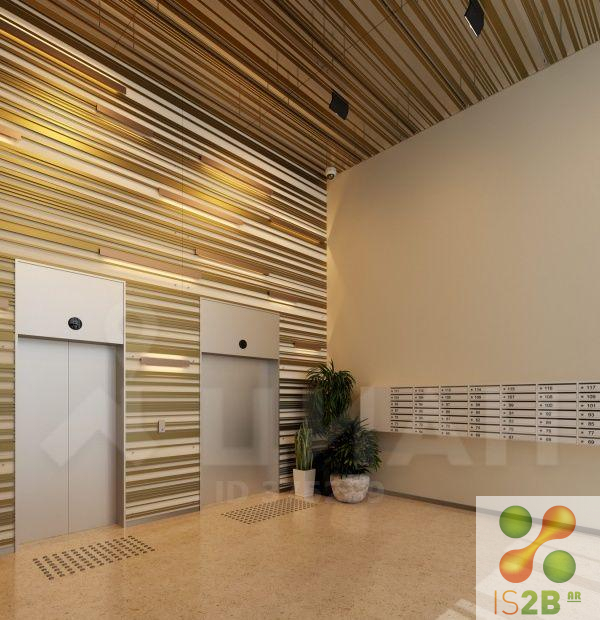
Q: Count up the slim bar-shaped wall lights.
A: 11